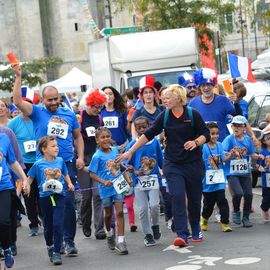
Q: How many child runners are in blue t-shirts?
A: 6